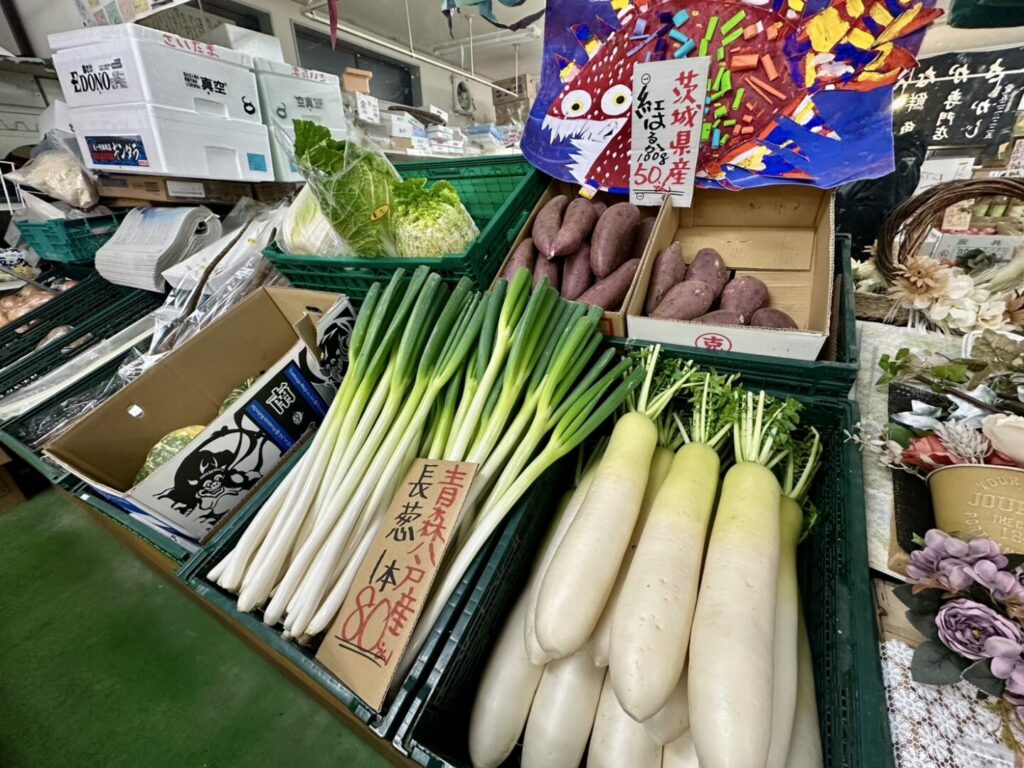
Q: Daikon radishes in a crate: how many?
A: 12